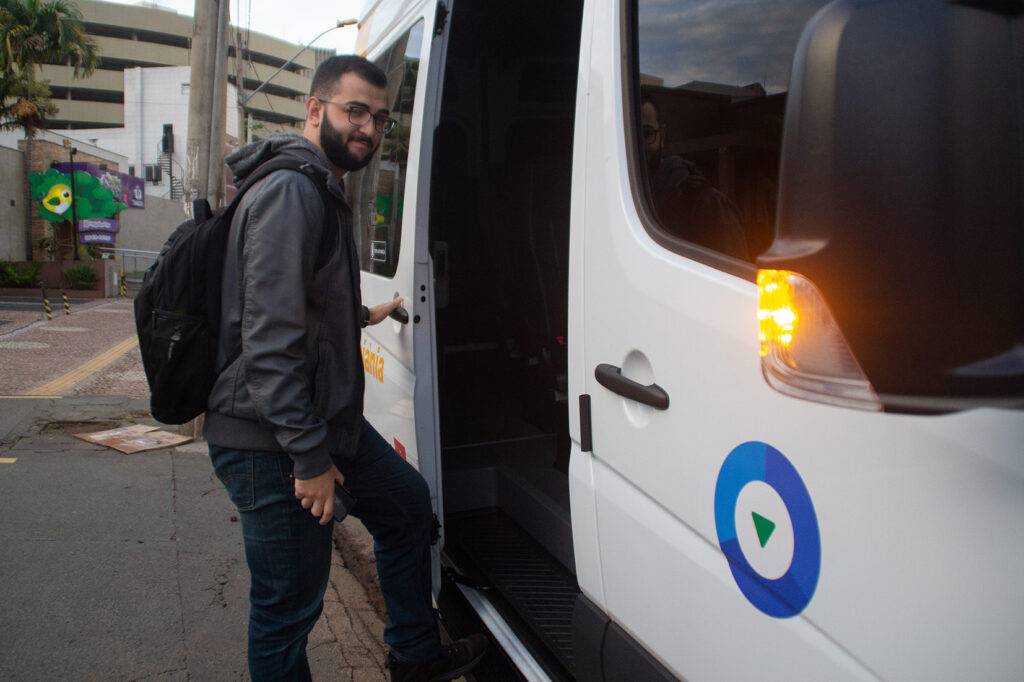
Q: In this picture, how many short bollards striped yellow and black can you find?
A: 3